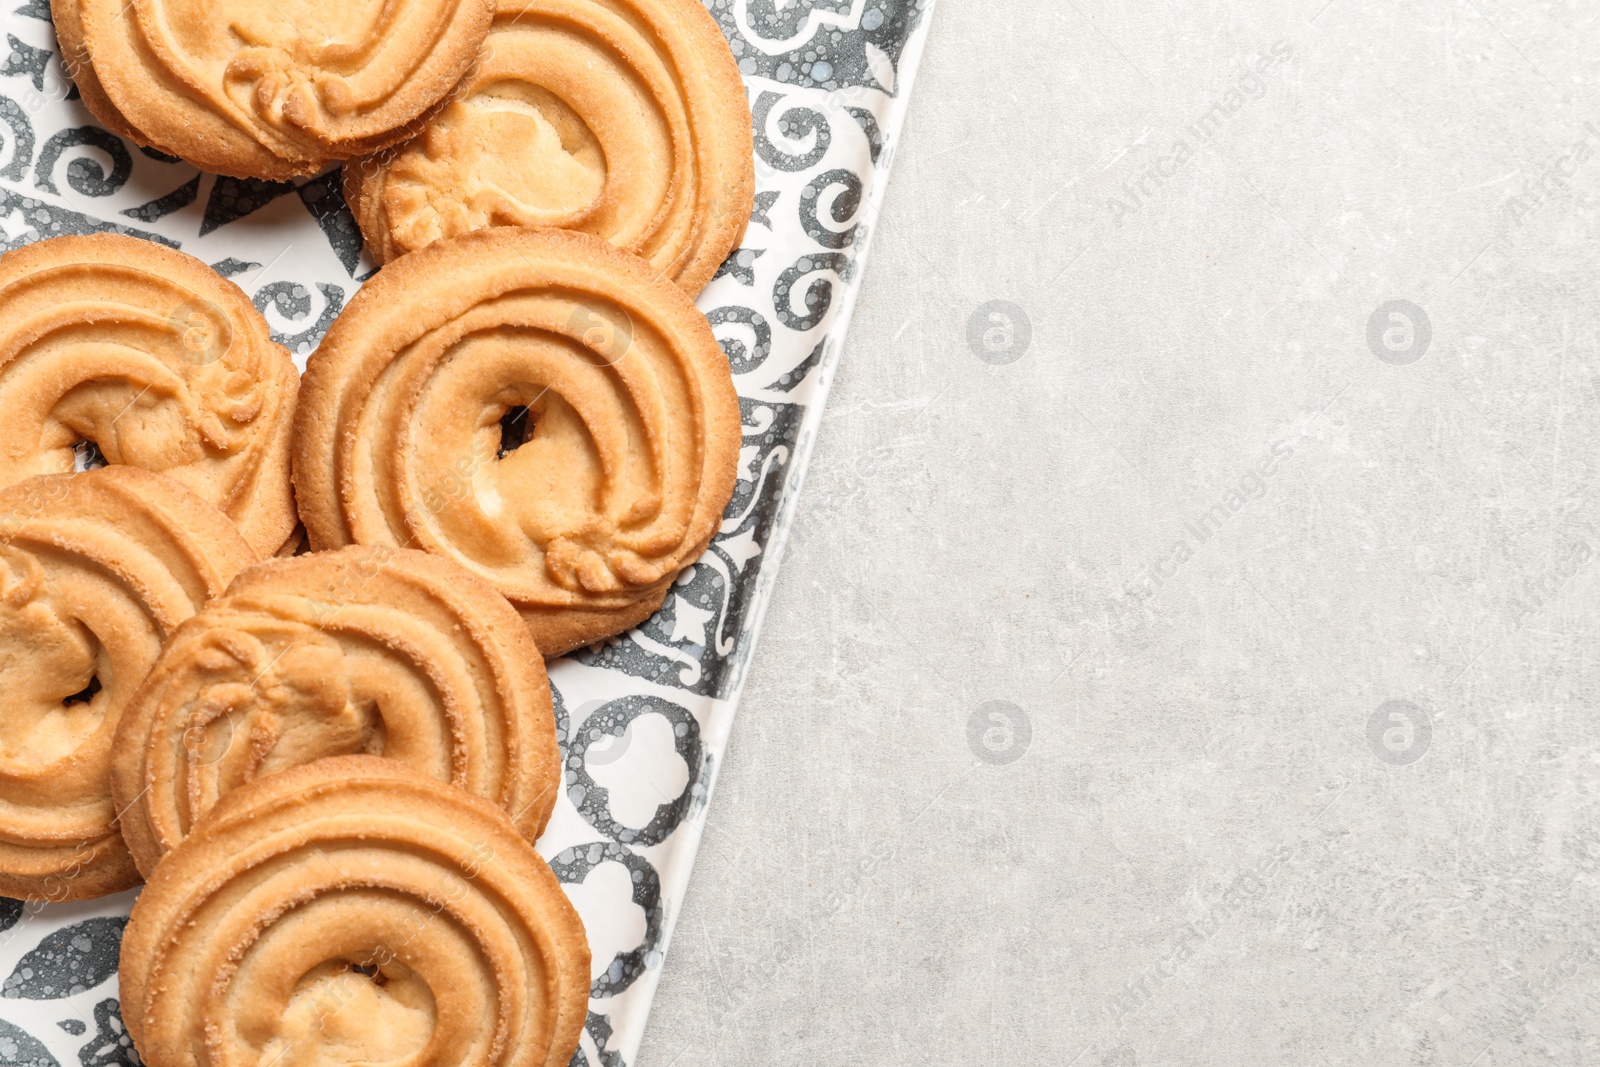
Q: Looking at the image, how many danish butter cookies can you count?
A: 7